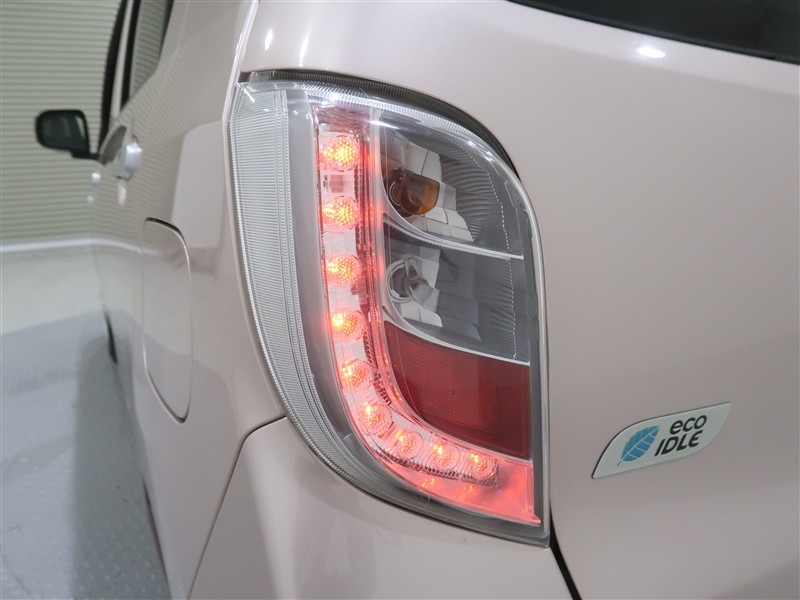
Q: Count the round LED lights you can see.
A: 9